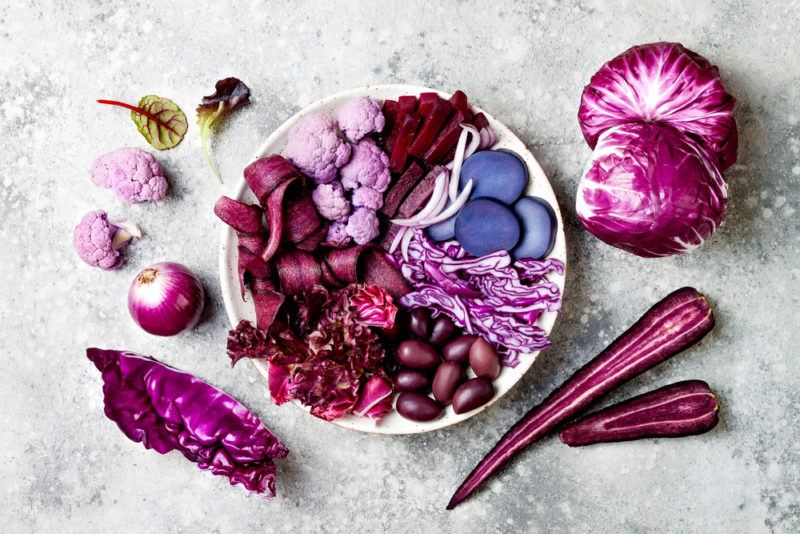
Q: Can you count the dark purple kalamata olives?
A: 9